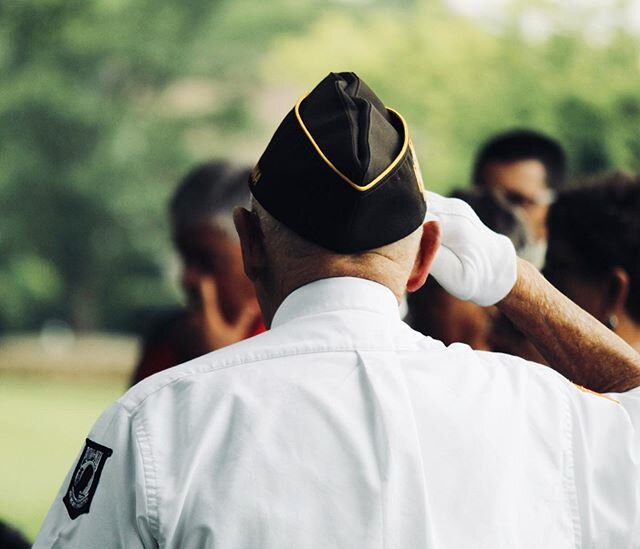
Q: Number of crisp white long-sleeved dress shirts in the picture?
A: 0